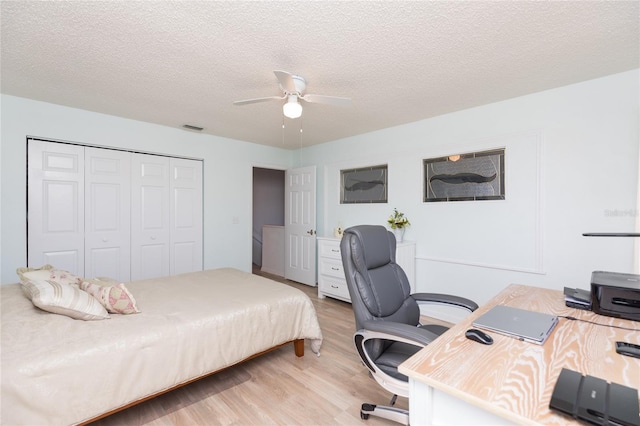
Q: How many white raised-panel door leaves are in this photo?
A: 5